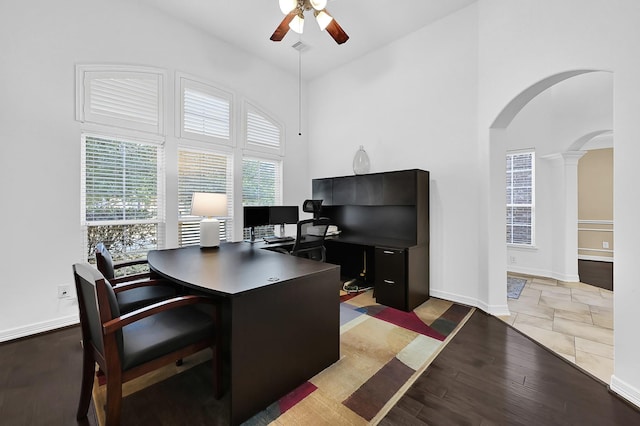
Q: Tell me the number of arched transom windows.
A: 3